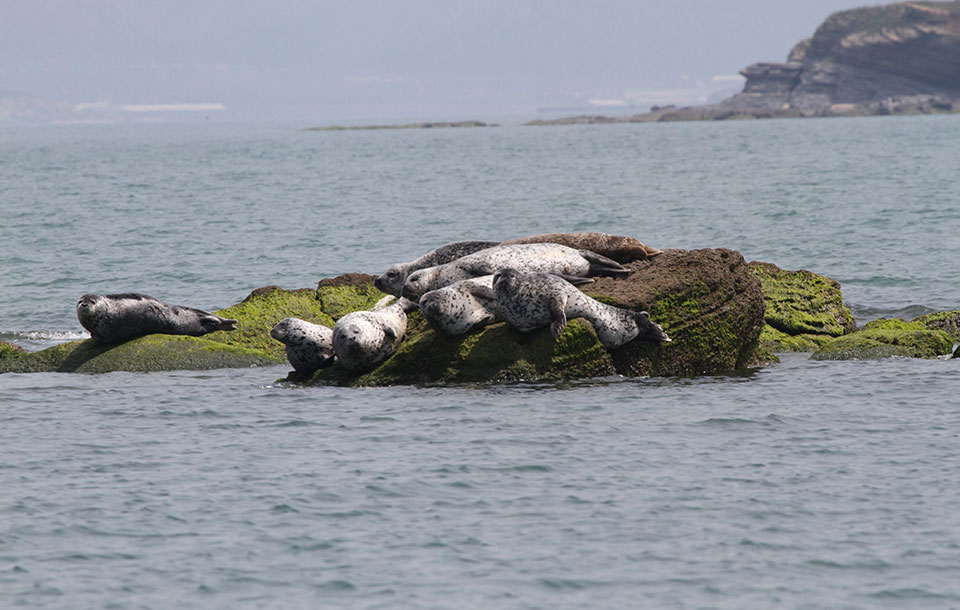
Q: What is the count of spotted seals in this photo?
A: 8